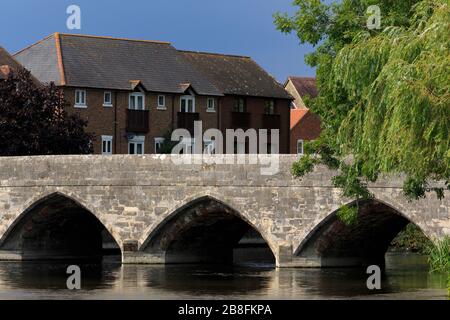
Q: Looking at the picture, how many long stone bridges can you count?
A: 1